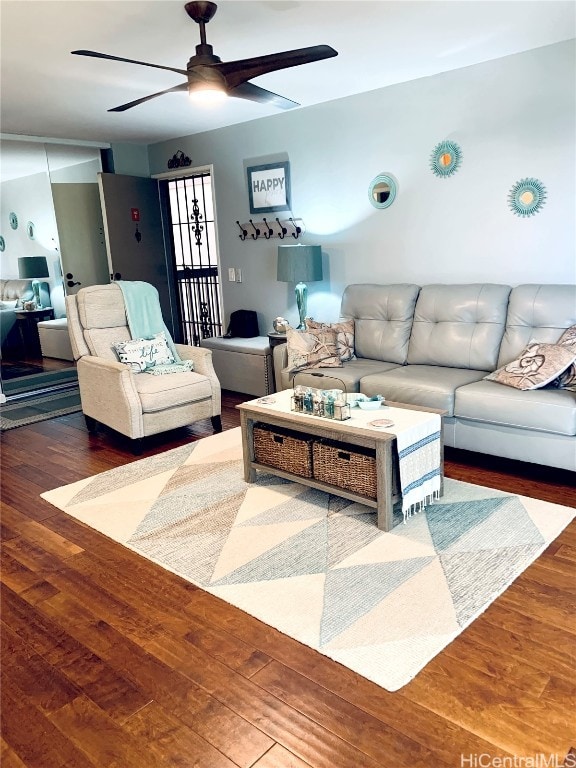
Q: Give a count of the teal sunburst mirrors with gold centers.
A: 2